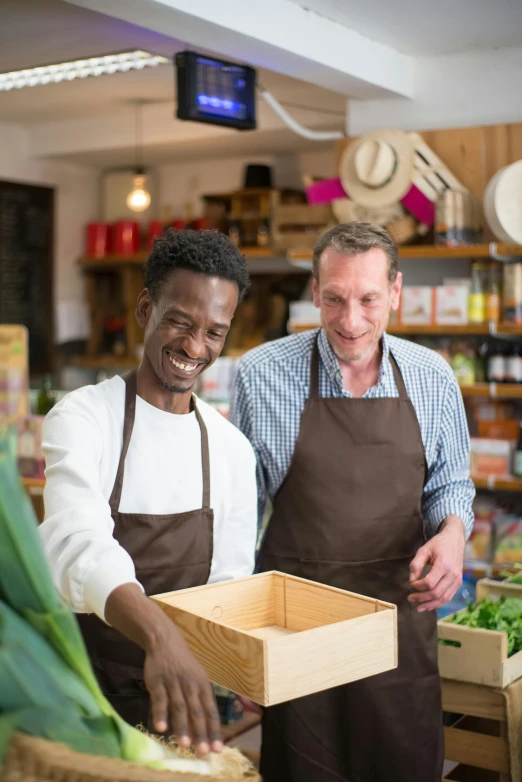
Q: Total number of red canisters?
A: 5